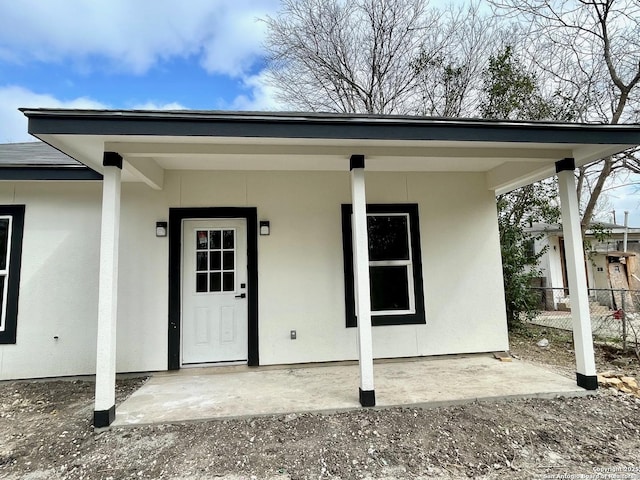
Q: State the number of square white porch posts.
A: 3